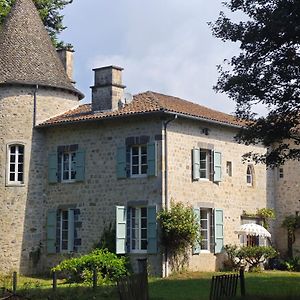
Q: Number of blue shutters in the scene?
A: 12